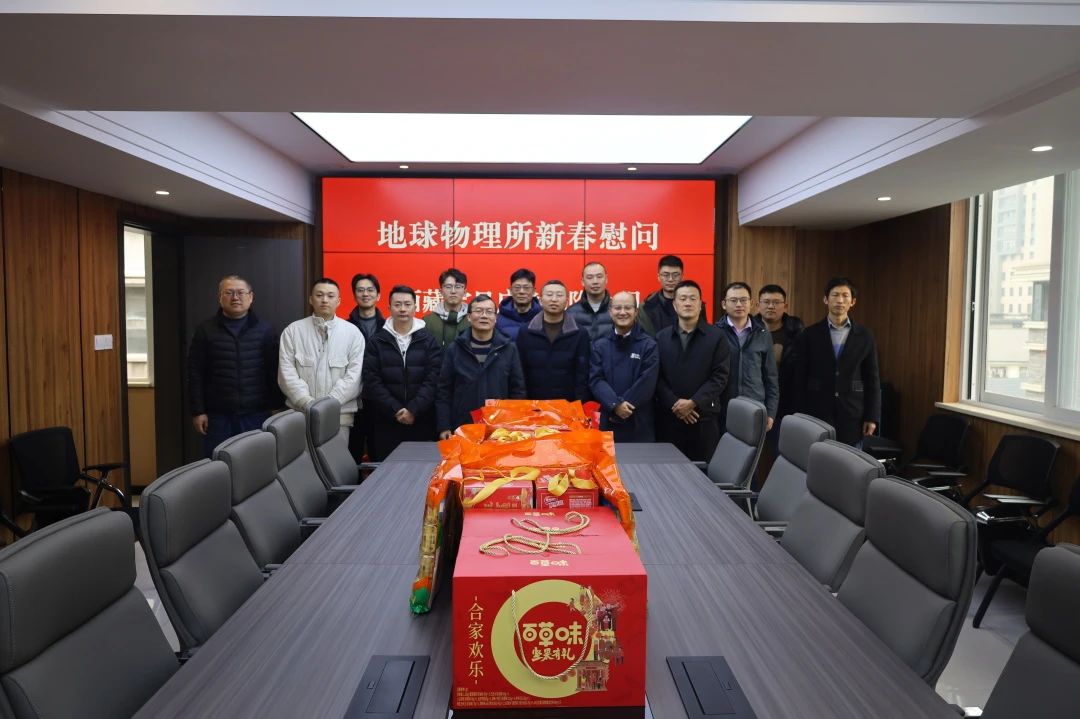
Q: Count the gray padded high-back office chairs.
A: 10